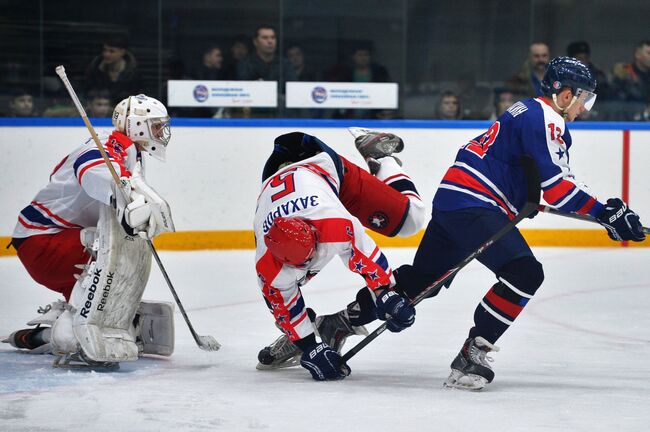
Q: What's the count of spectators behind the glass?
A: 13